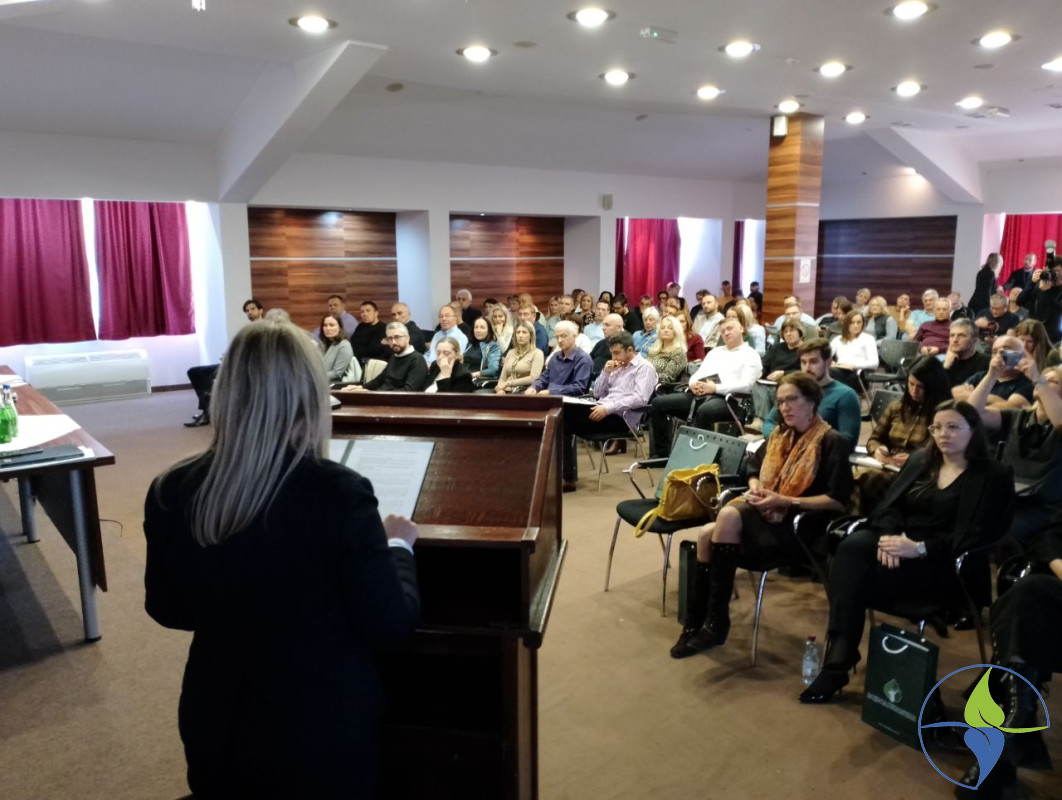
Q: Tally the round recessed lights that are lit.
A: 14